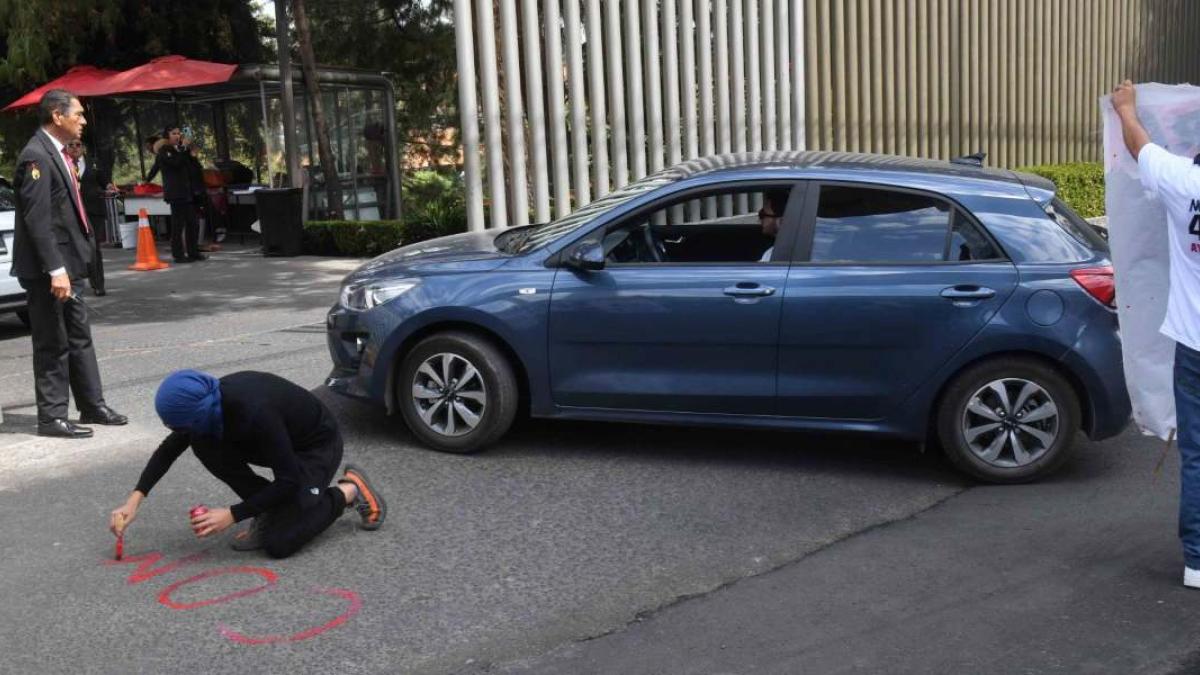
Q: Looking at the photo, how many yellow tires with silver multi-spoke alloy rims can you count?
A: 0